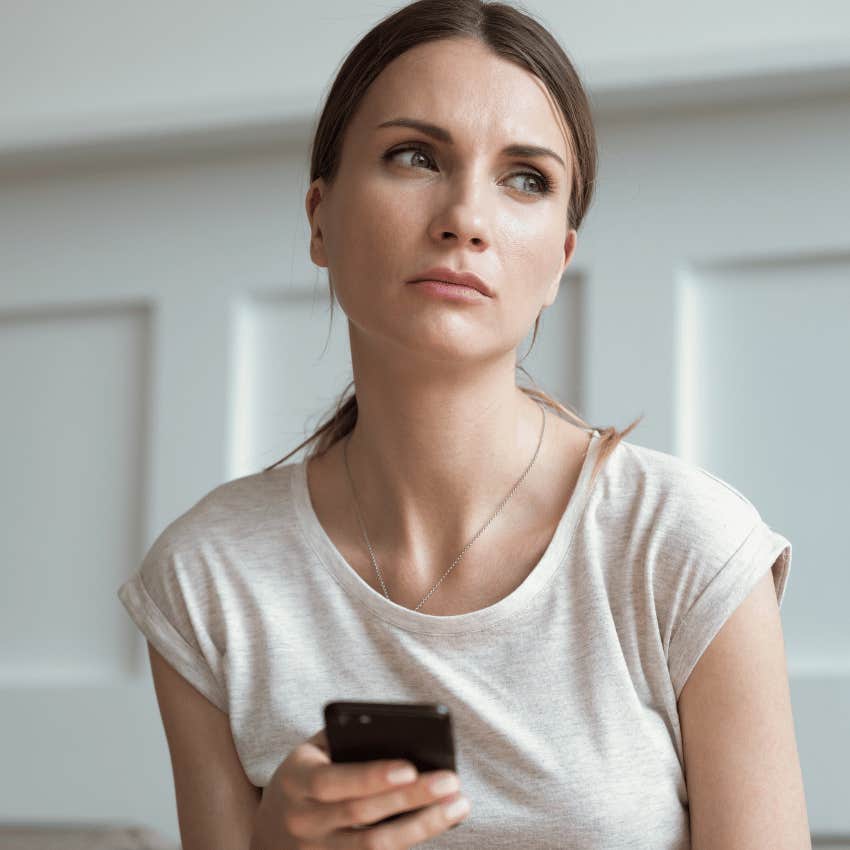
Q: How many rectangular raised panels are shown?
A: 3